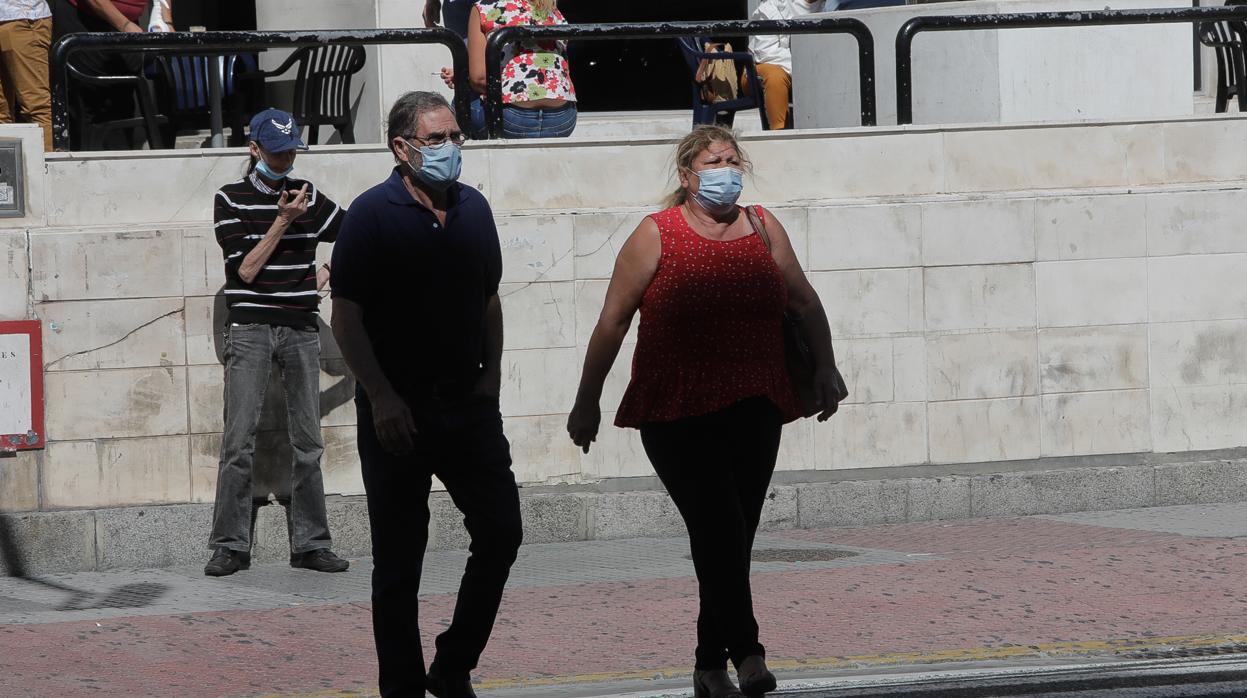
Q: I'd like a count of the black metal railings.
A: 3